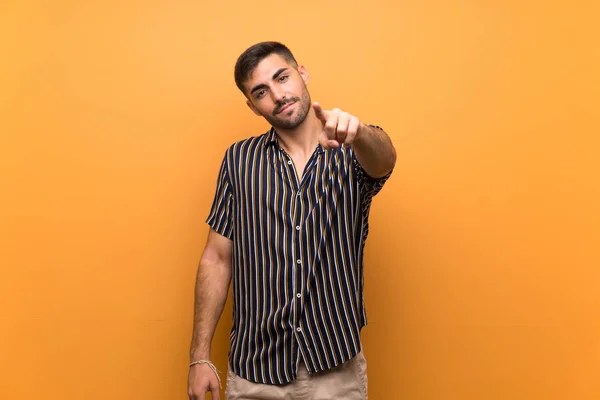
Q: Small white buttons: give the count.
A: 6